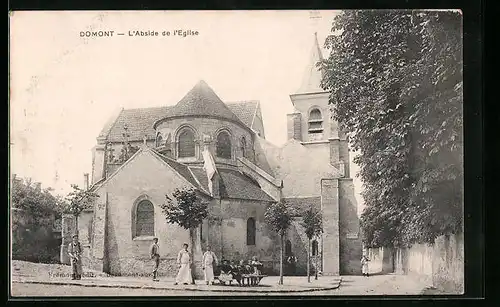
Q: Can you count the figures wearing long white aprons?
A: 2